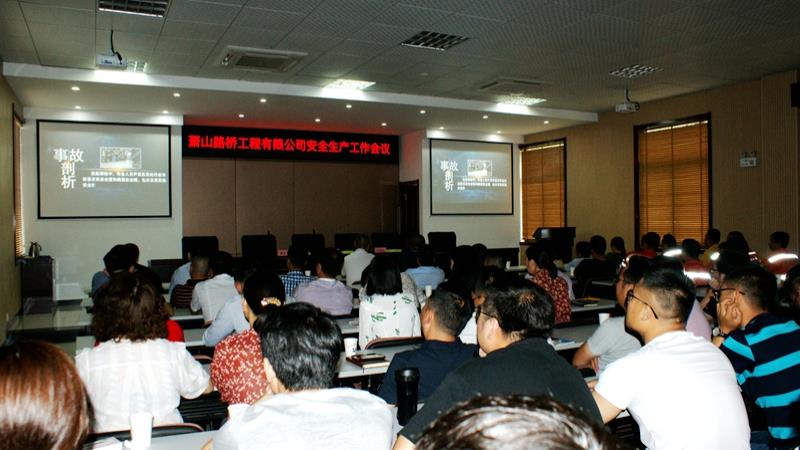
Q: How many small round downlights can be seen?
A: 14